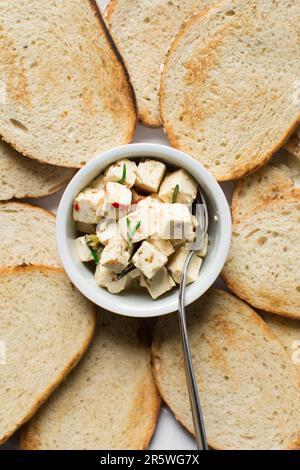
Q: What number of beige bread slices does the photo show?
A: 11